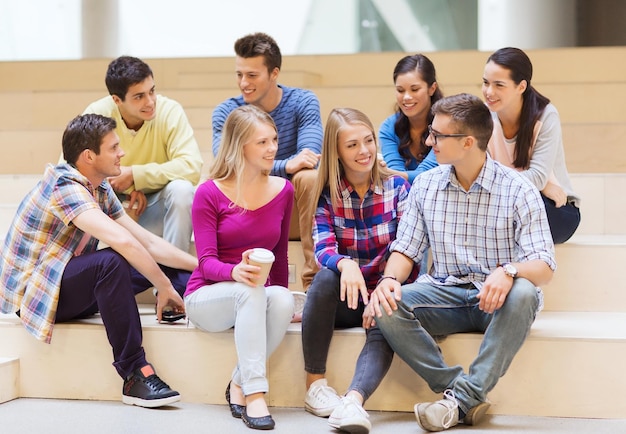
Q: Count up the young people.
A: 8